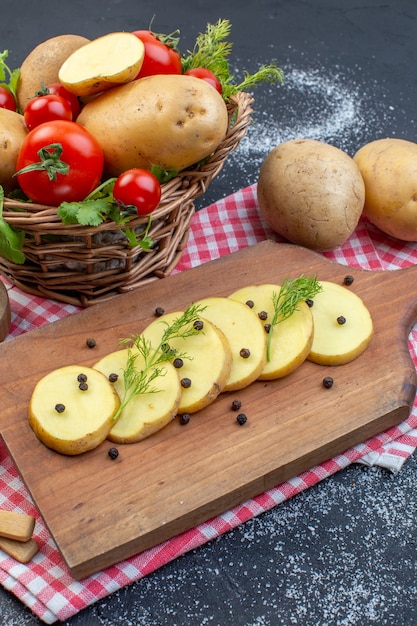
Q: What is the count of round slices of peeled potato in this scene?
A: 6